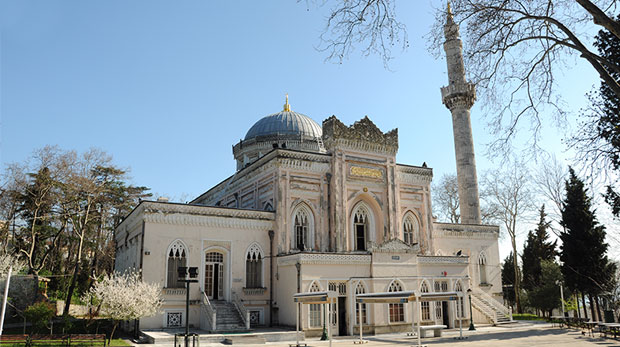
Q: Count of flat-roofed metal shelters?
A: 3